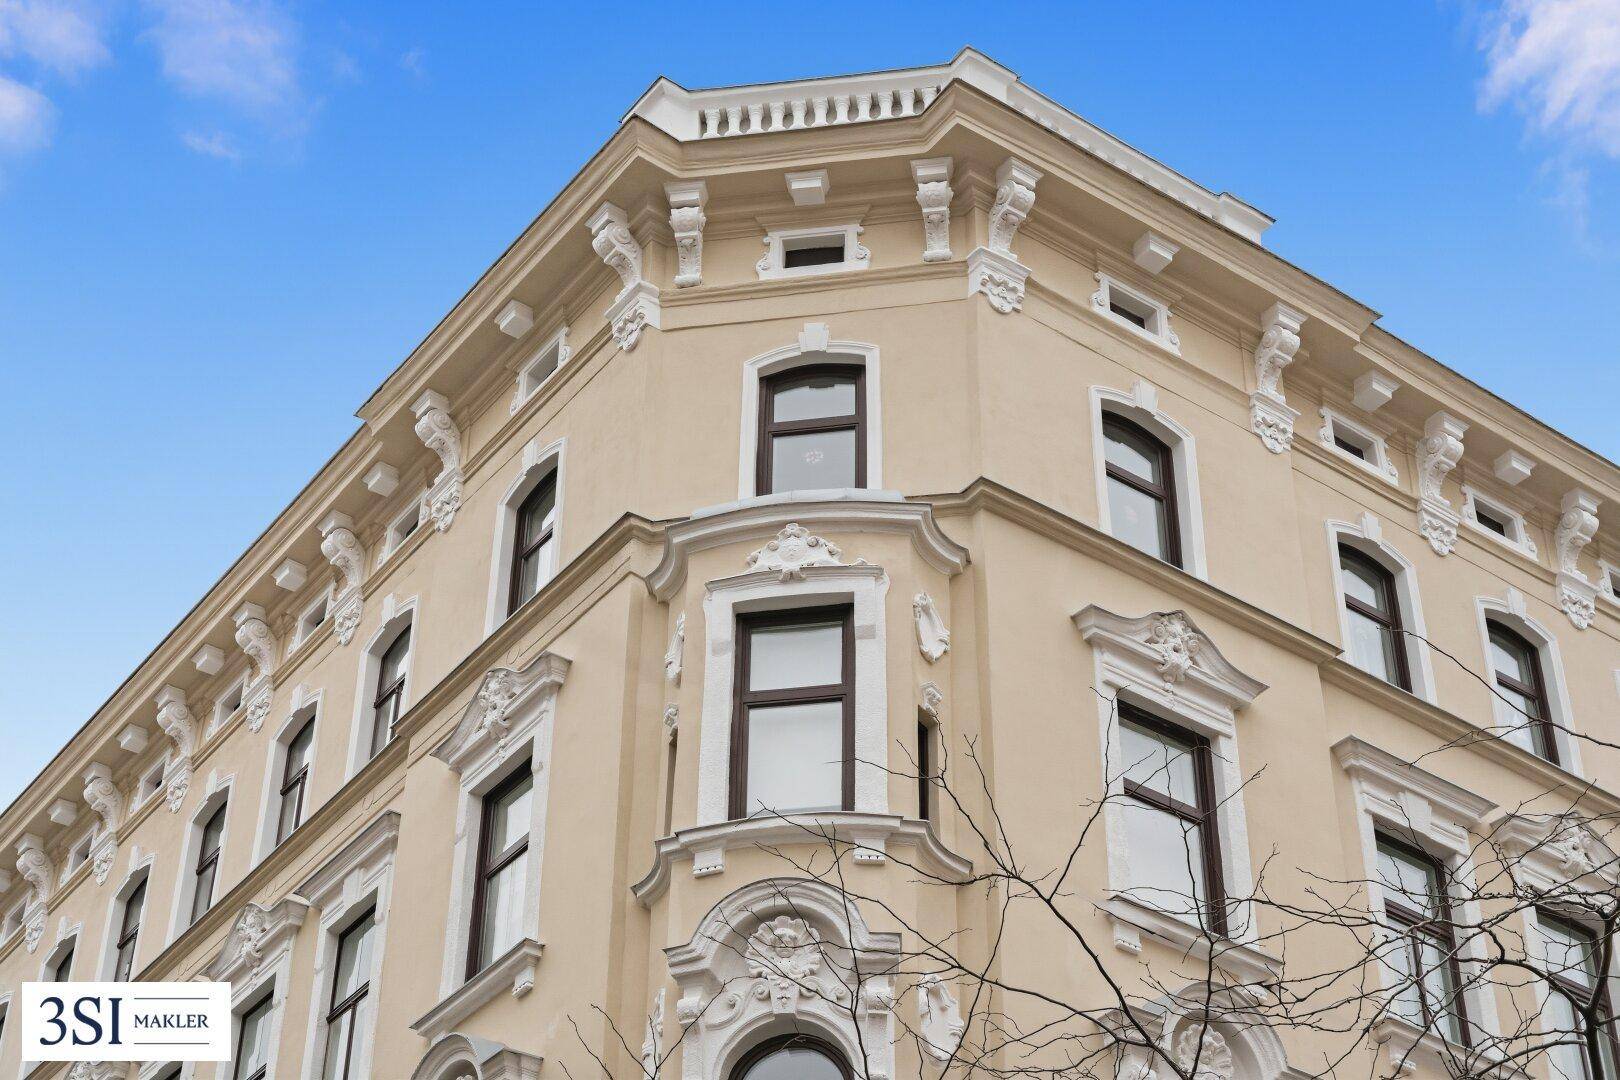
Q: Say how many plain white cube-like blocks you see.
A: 11